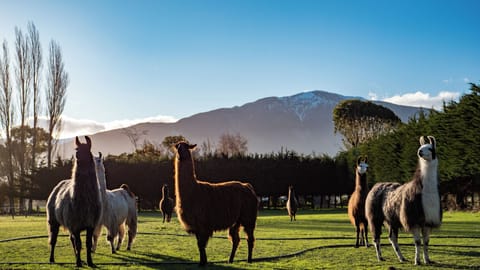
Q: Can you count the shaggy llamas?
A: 7